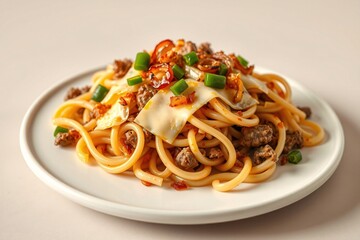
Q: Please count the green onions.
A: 11